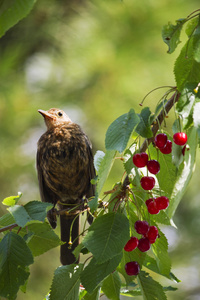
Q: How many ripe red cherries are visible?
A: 14